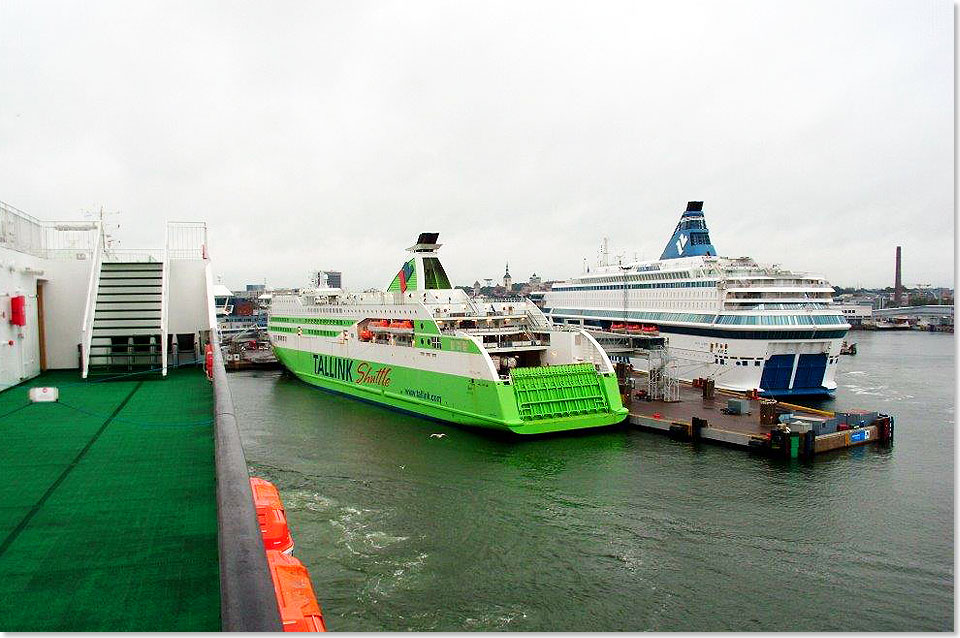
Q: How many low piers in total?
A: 1